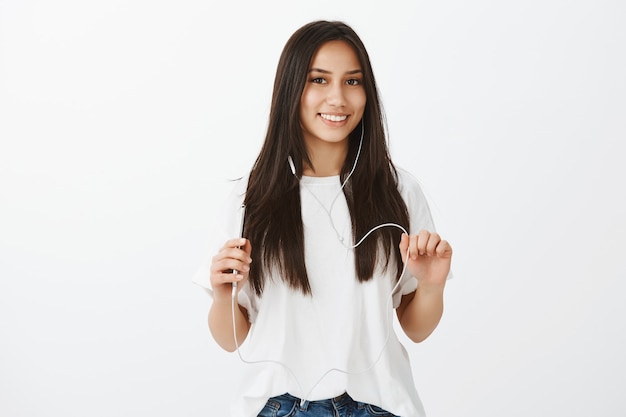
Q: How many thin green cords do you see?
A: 0